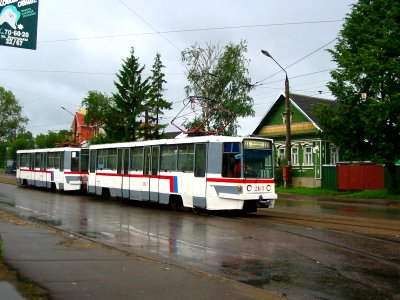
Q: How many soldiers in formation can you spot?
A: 0